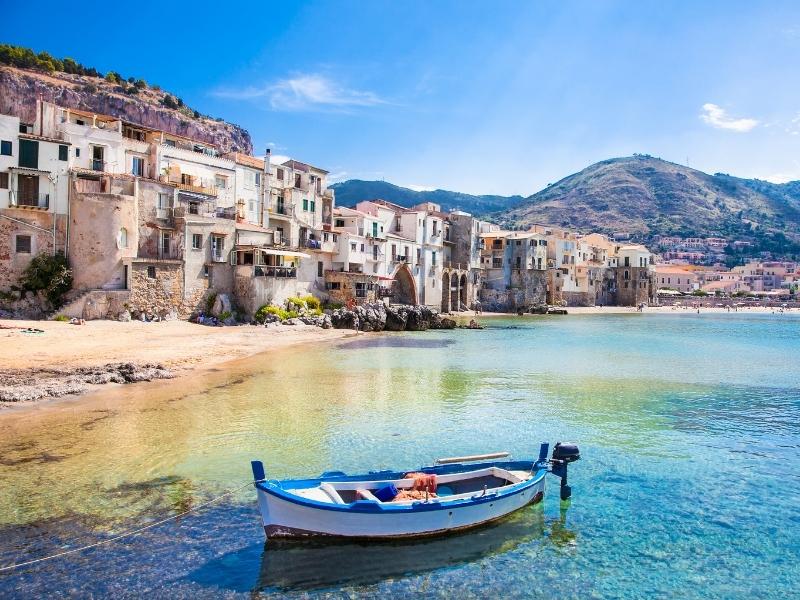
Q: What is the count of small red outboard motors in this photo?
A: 0